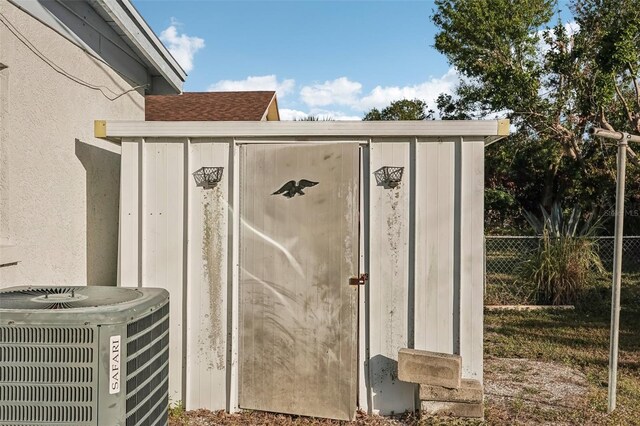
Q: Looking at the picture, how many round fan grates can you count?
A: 1